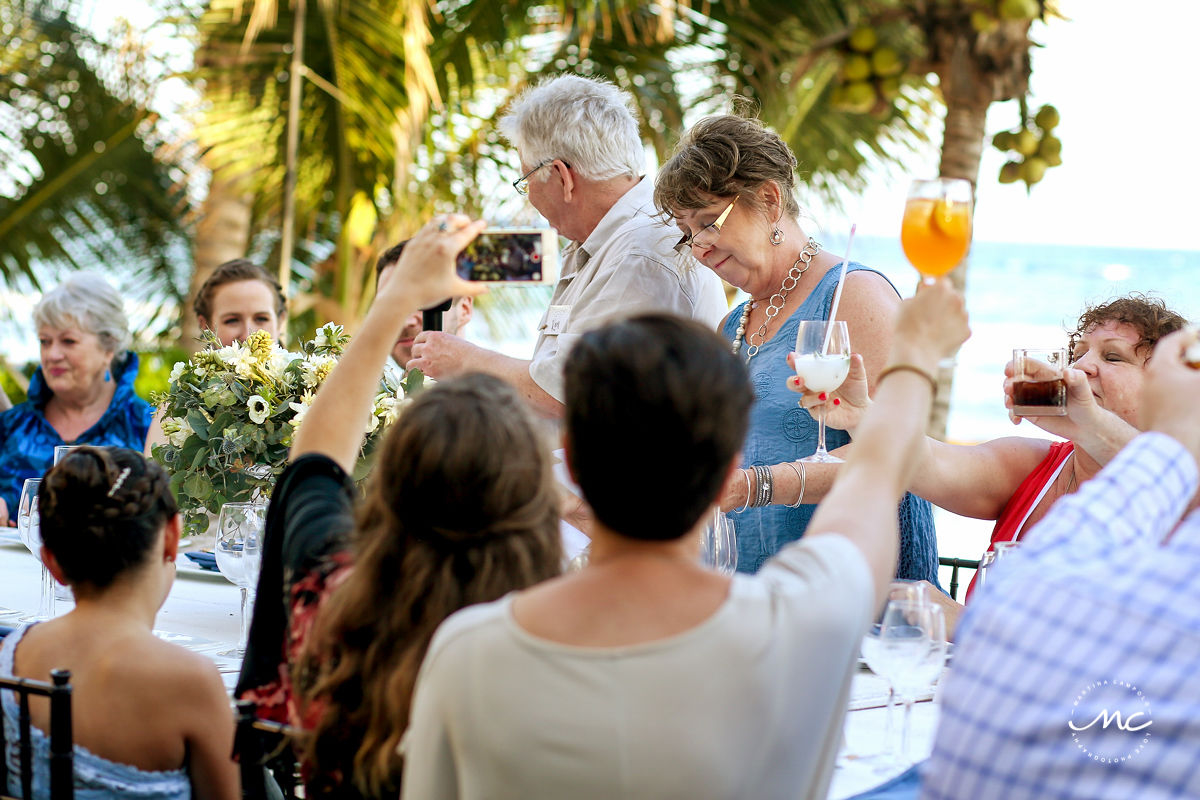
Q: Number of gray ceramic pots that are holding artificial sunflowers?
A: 0